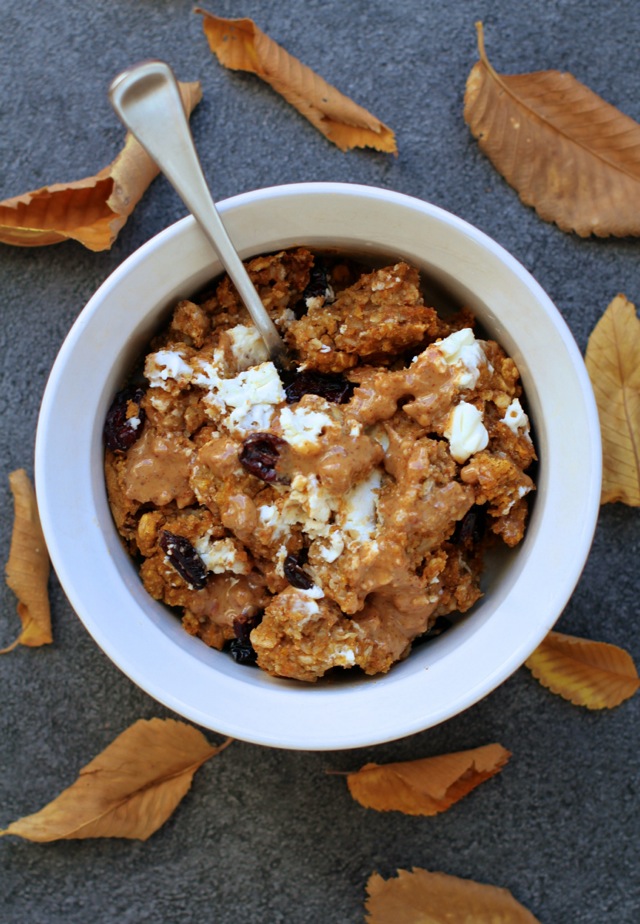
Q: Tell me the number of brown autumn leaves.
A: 9